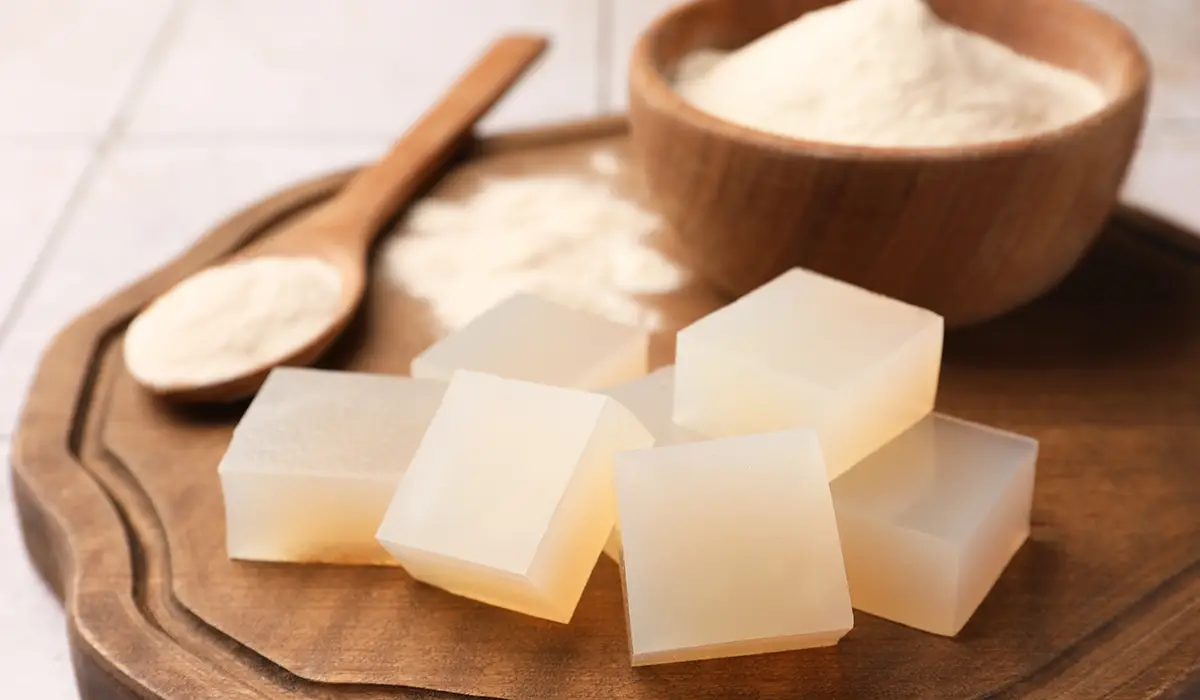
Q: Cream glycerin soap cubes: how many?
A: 7